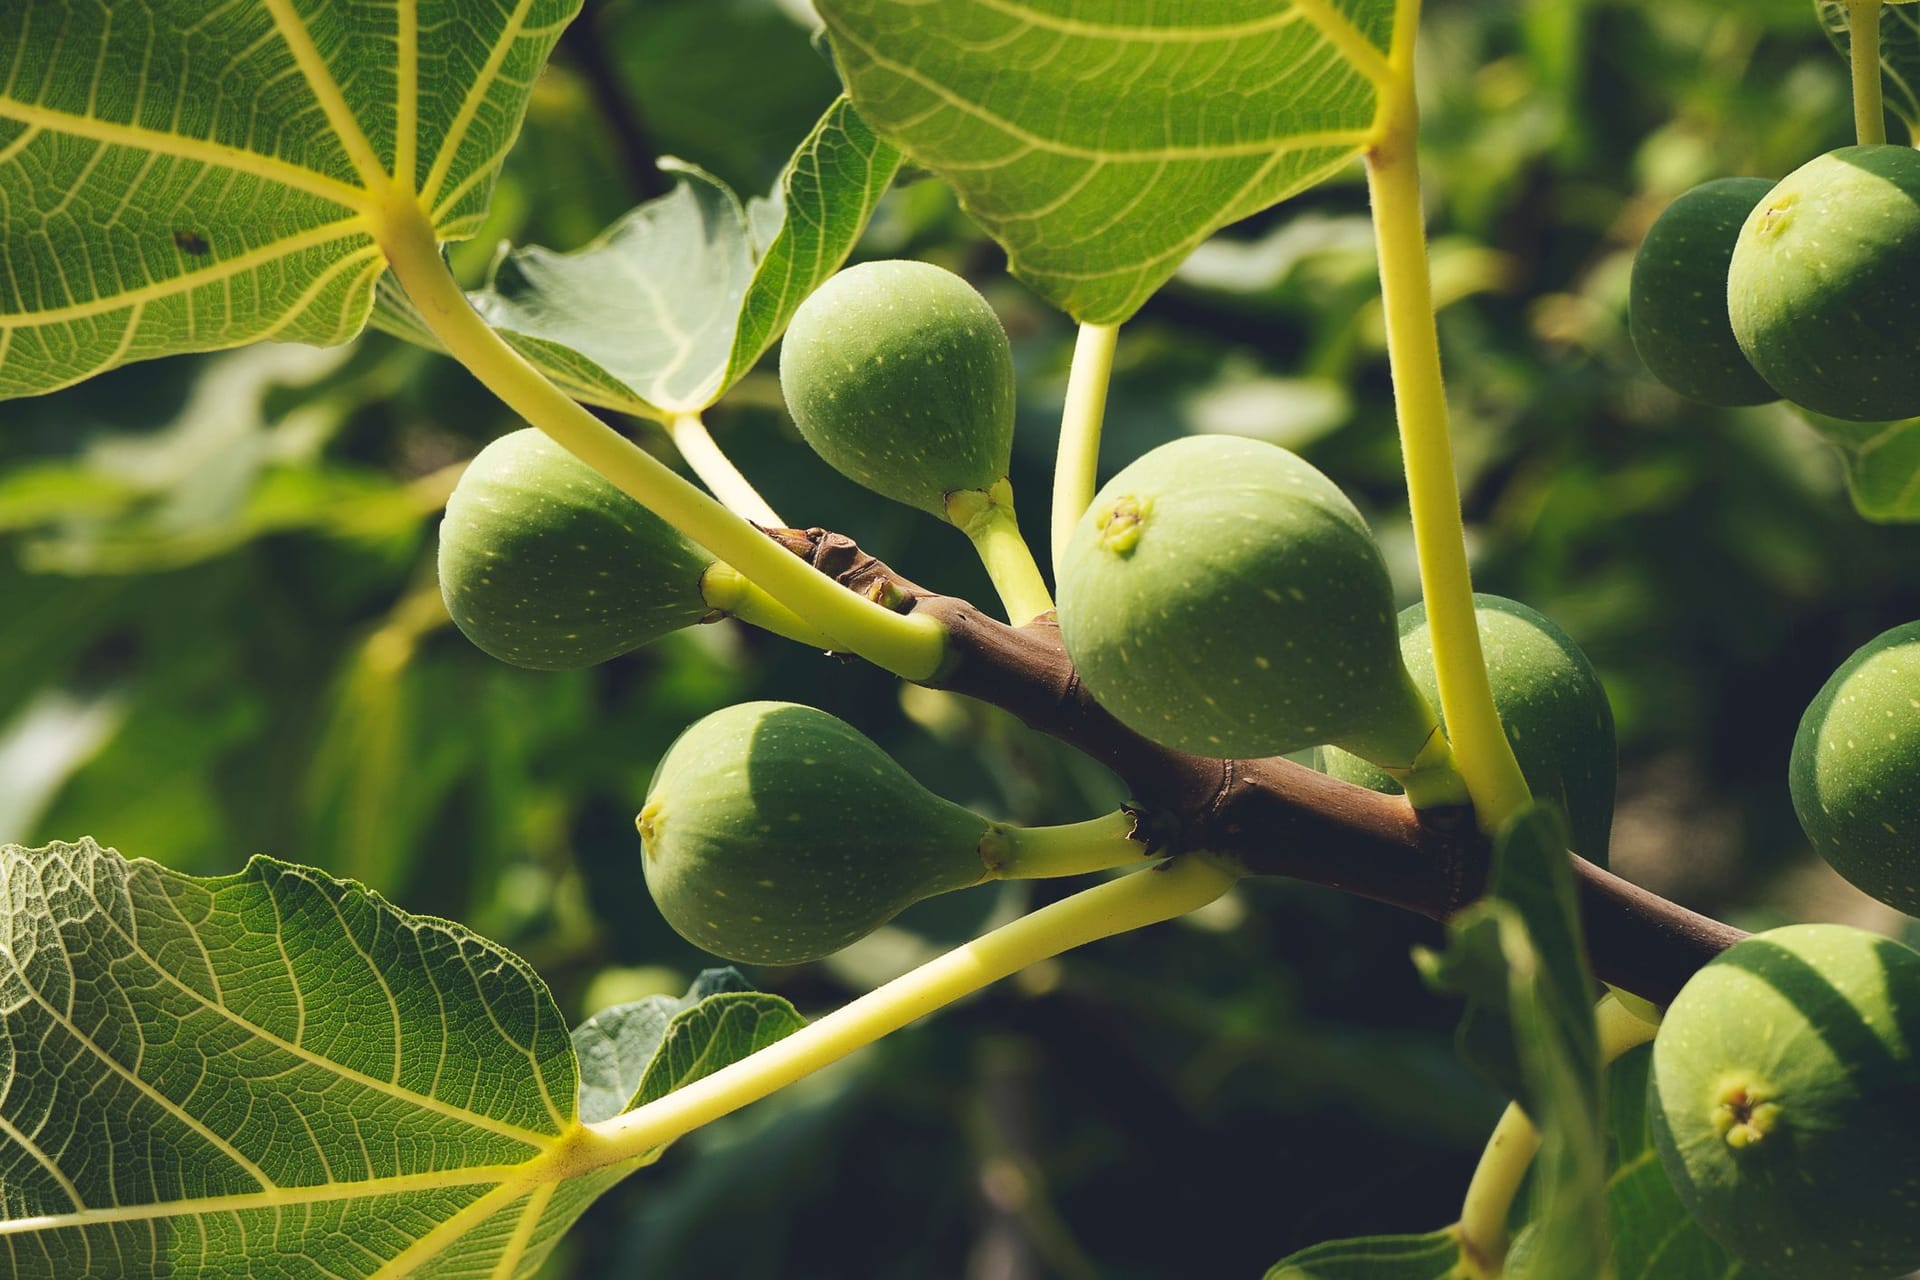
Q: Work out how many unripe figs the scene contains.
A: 9